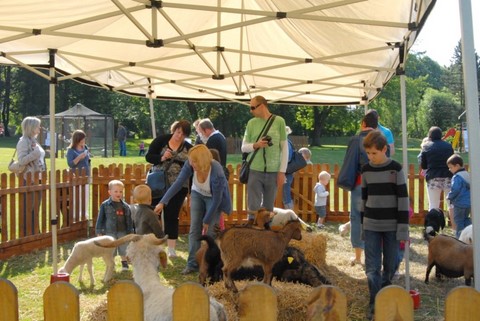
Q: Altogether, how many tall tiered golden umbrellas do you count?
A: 0